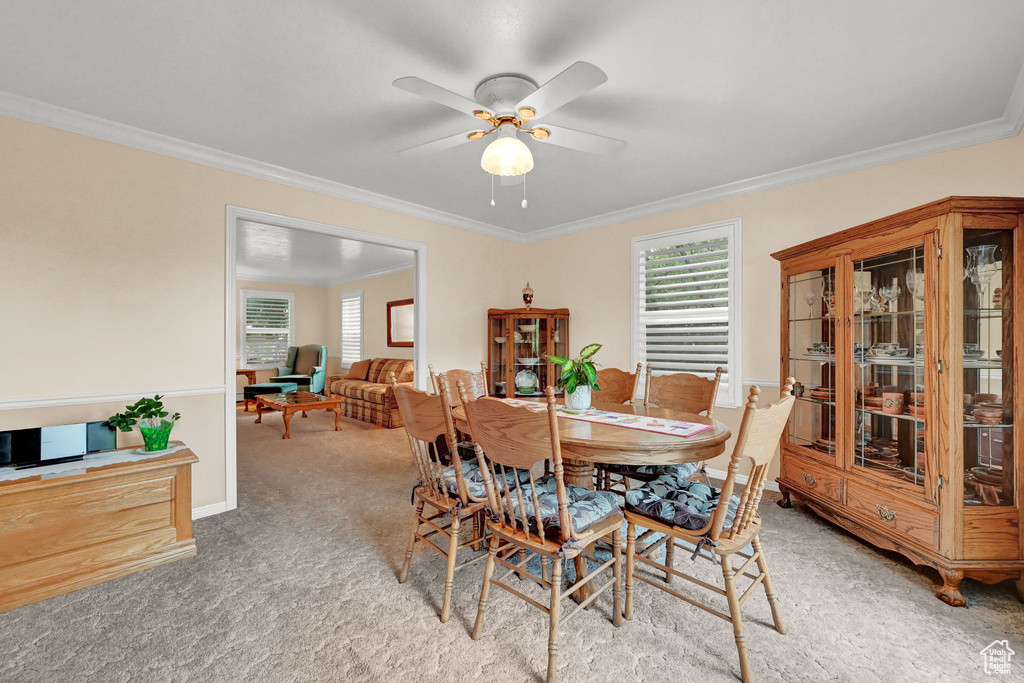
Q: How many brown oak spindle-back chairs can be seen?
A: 6